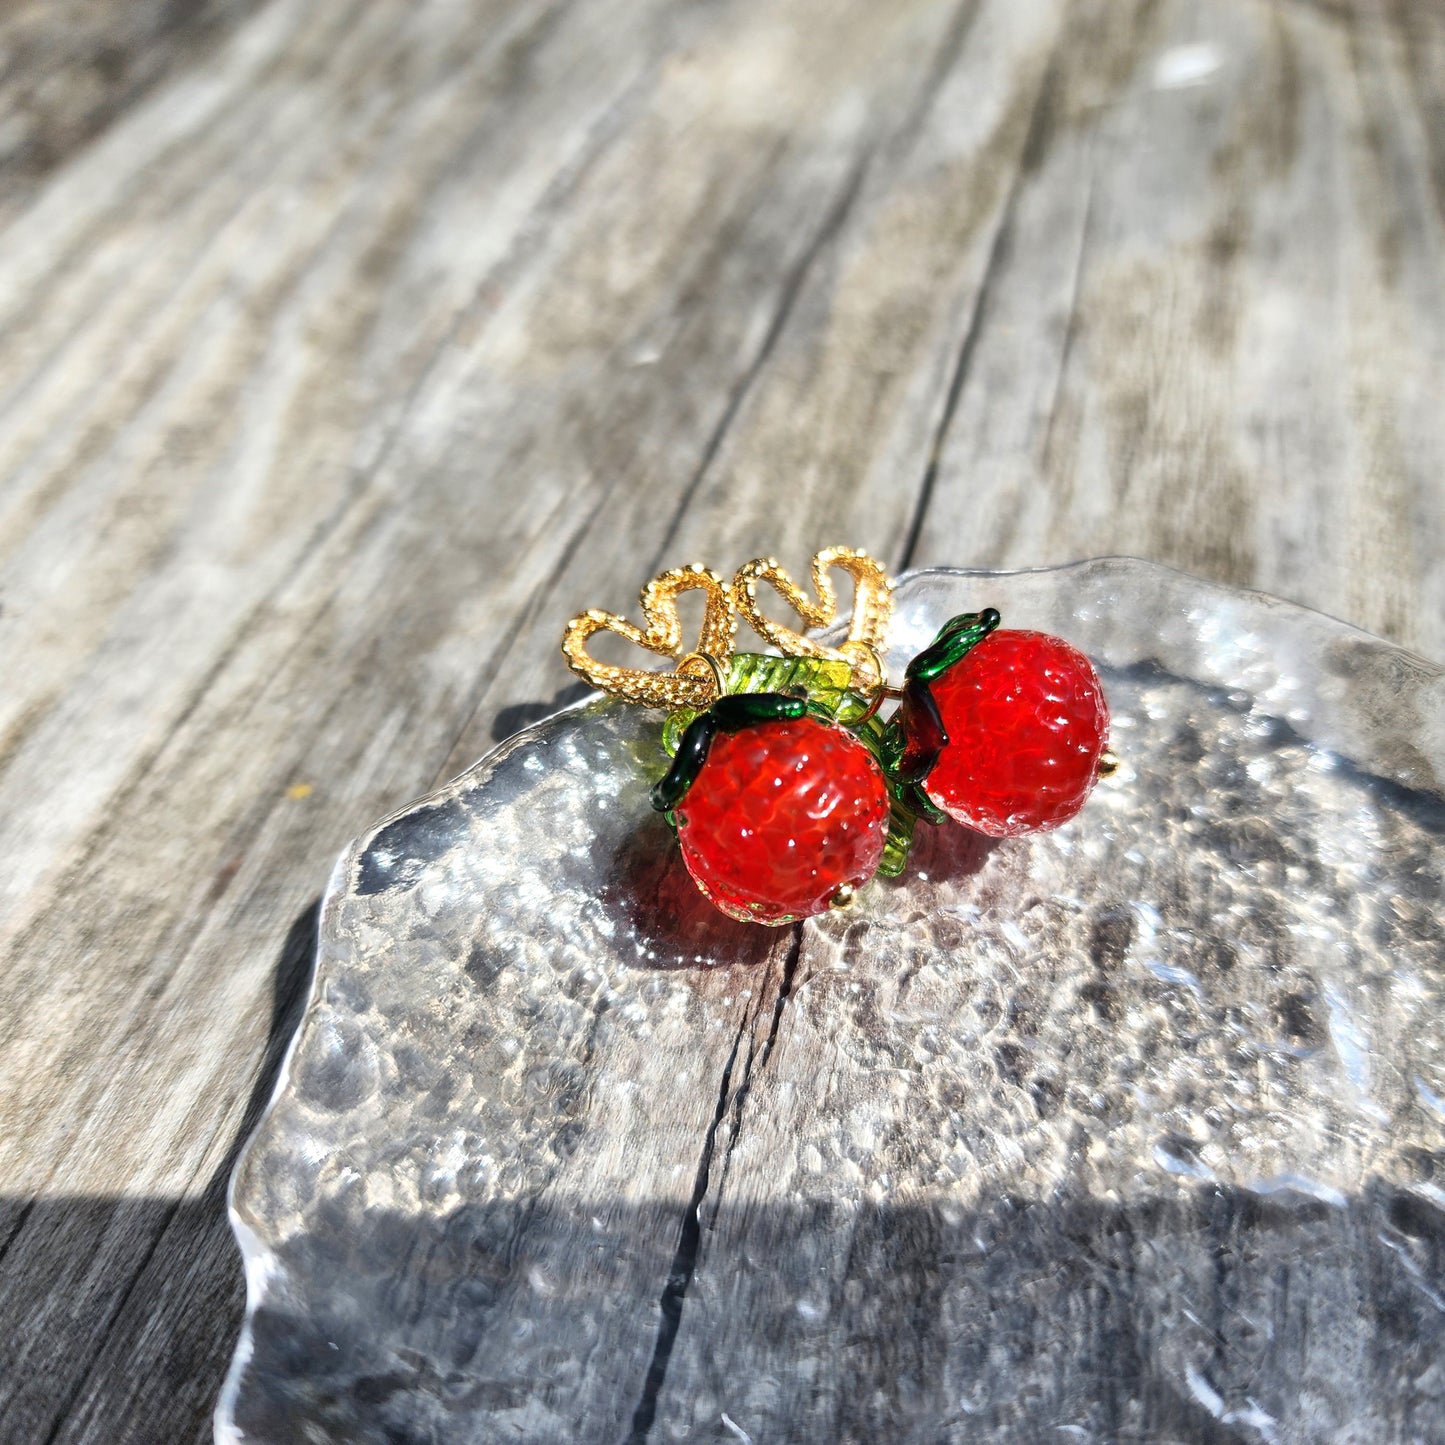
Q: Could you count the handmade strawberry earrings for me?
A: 2